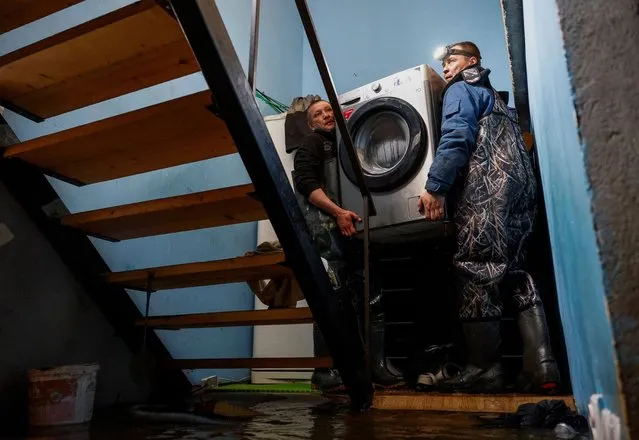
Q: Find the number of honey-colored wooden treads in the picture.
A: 7